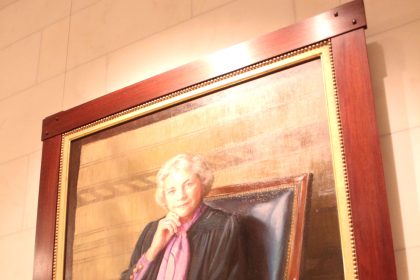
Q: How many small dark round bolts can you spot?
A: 4